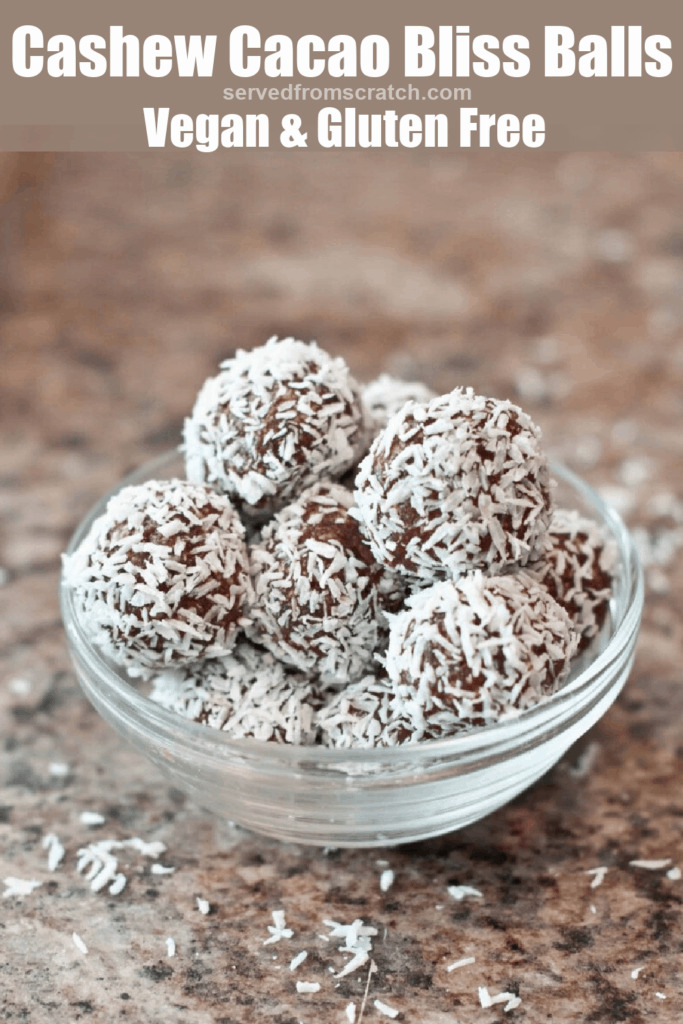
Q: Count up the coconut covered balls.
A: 9